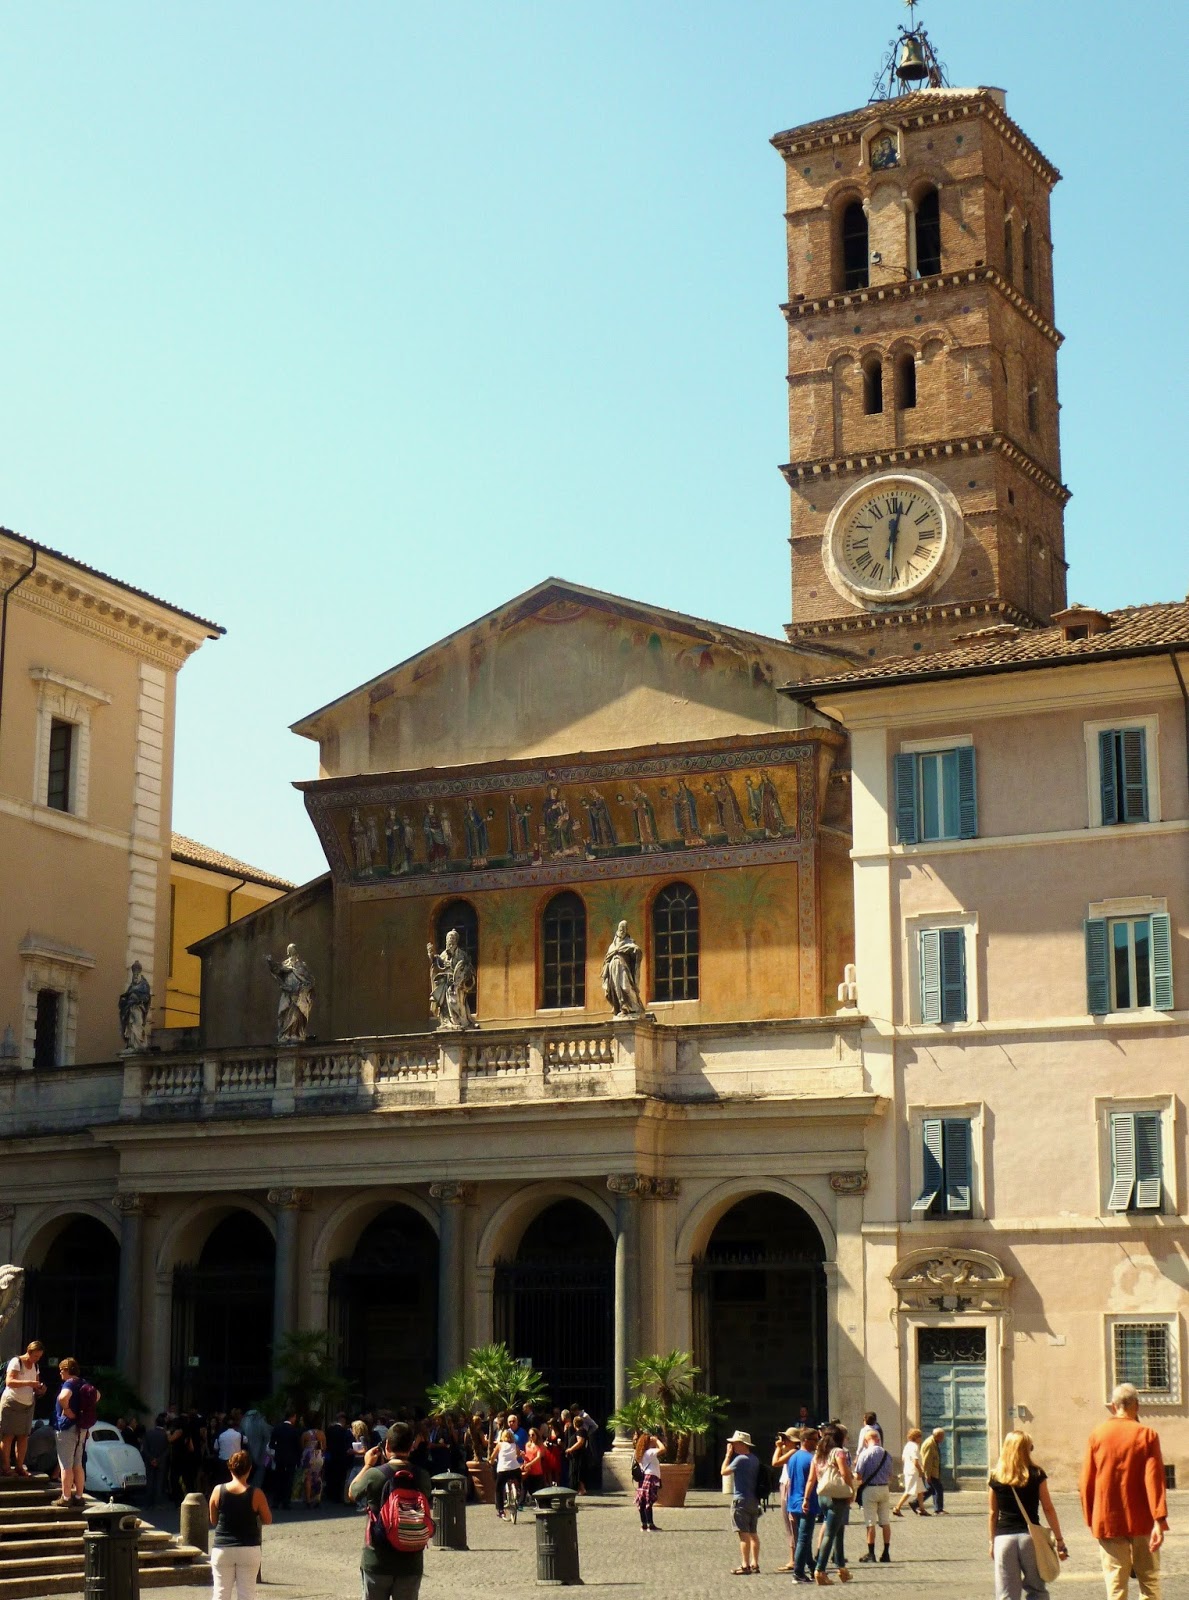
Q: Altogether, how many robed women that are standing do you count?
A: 10